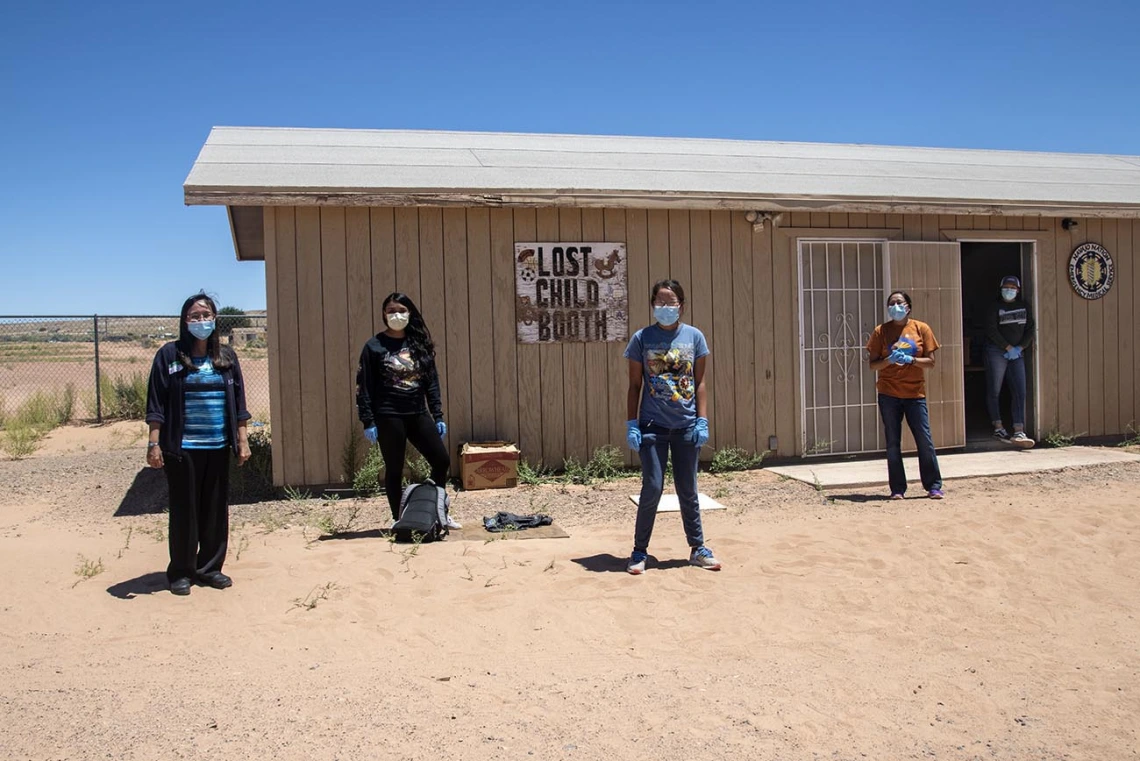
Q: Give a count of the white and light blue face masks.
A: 5